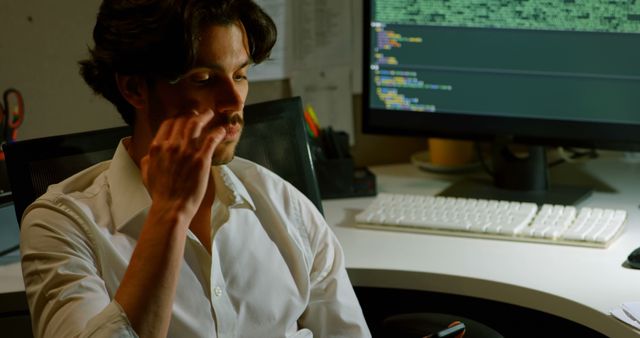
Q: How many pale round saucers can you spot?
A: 1